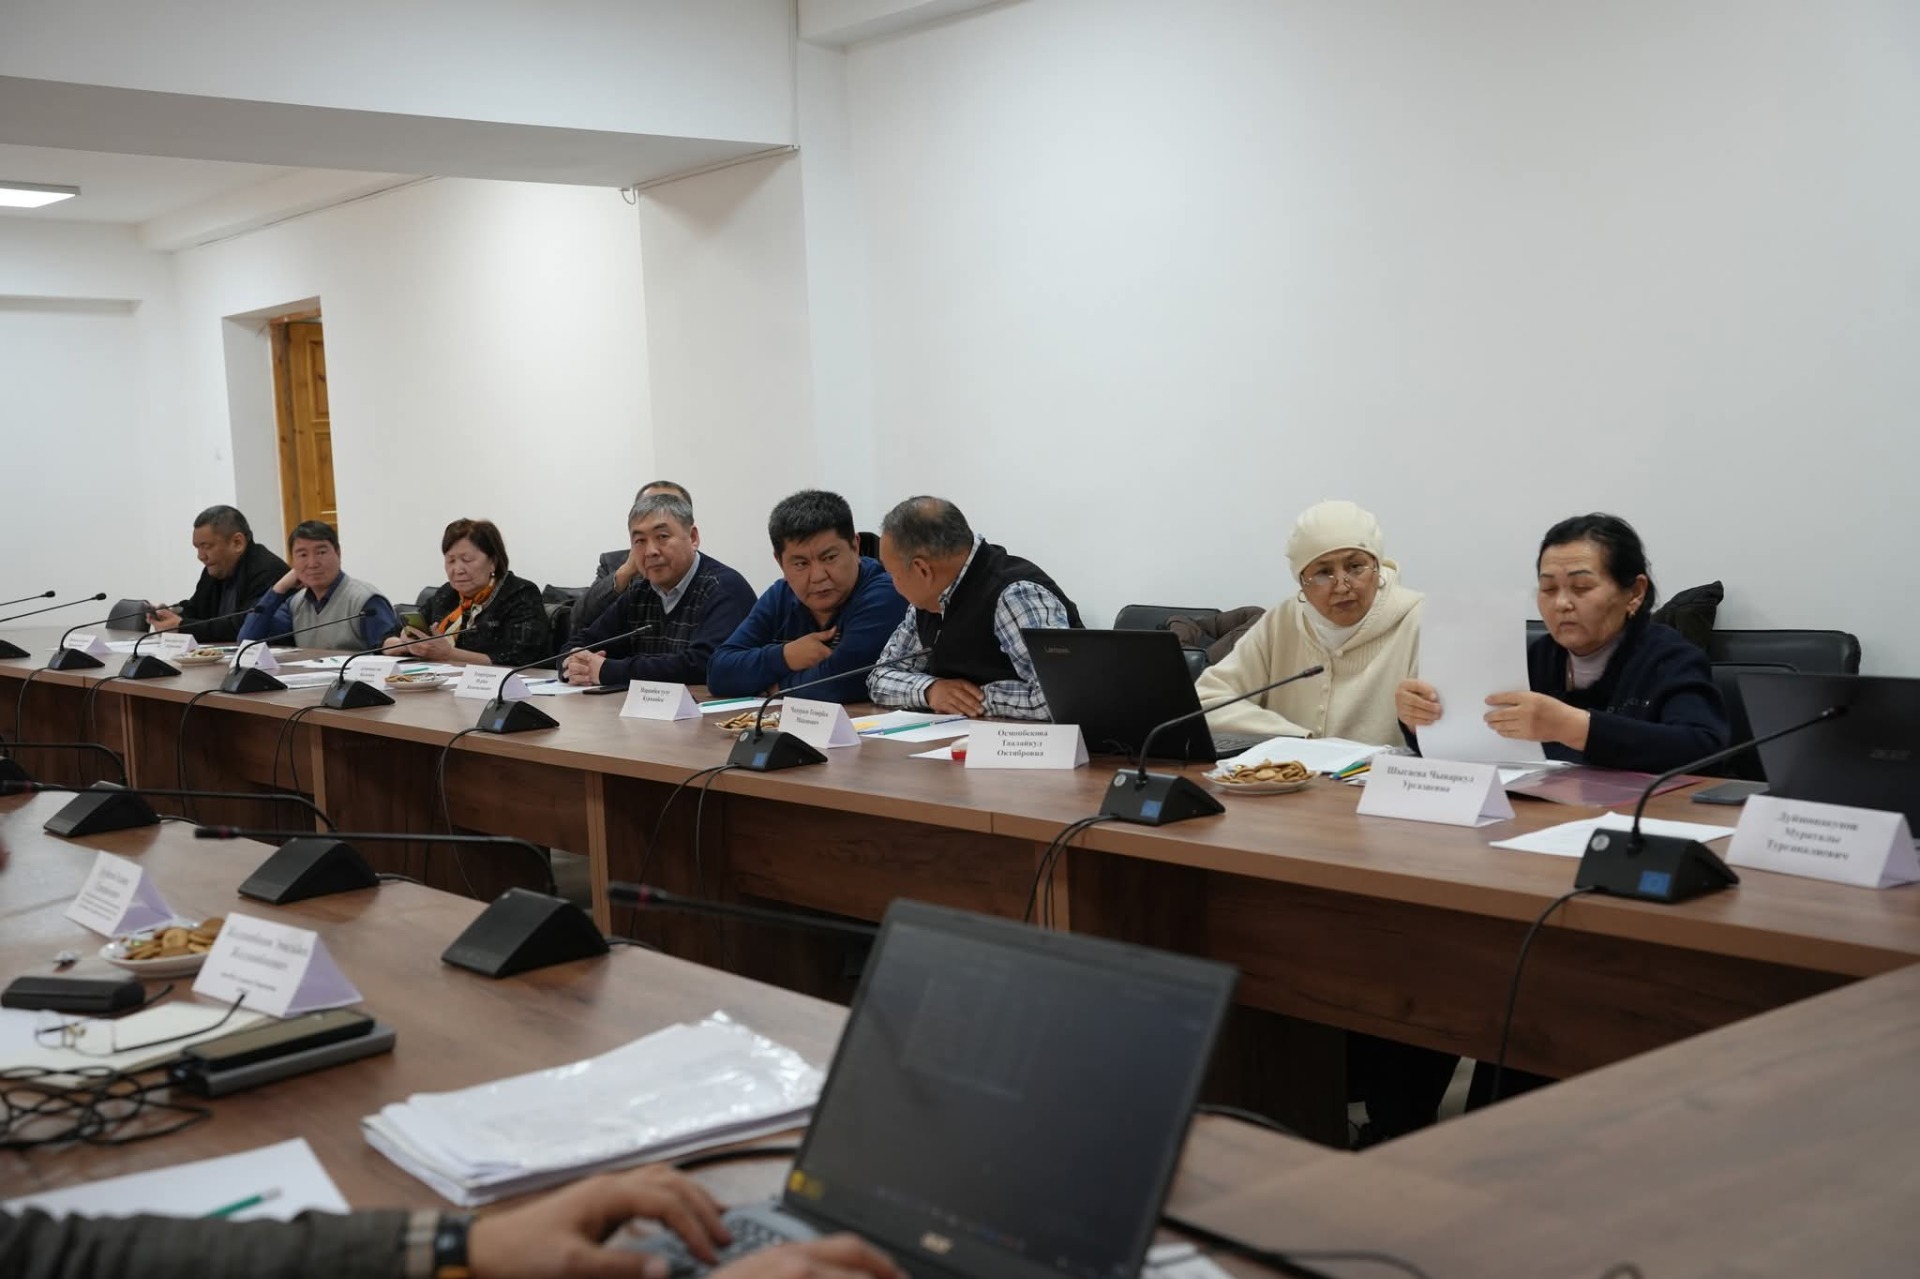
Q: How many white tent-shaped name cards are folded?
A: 12